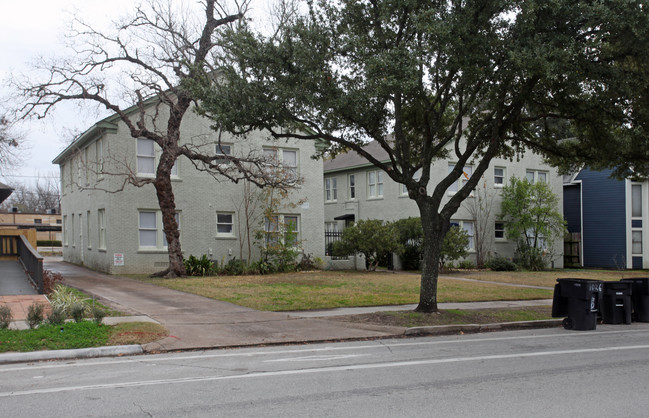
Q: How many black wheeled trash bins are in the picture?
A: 3